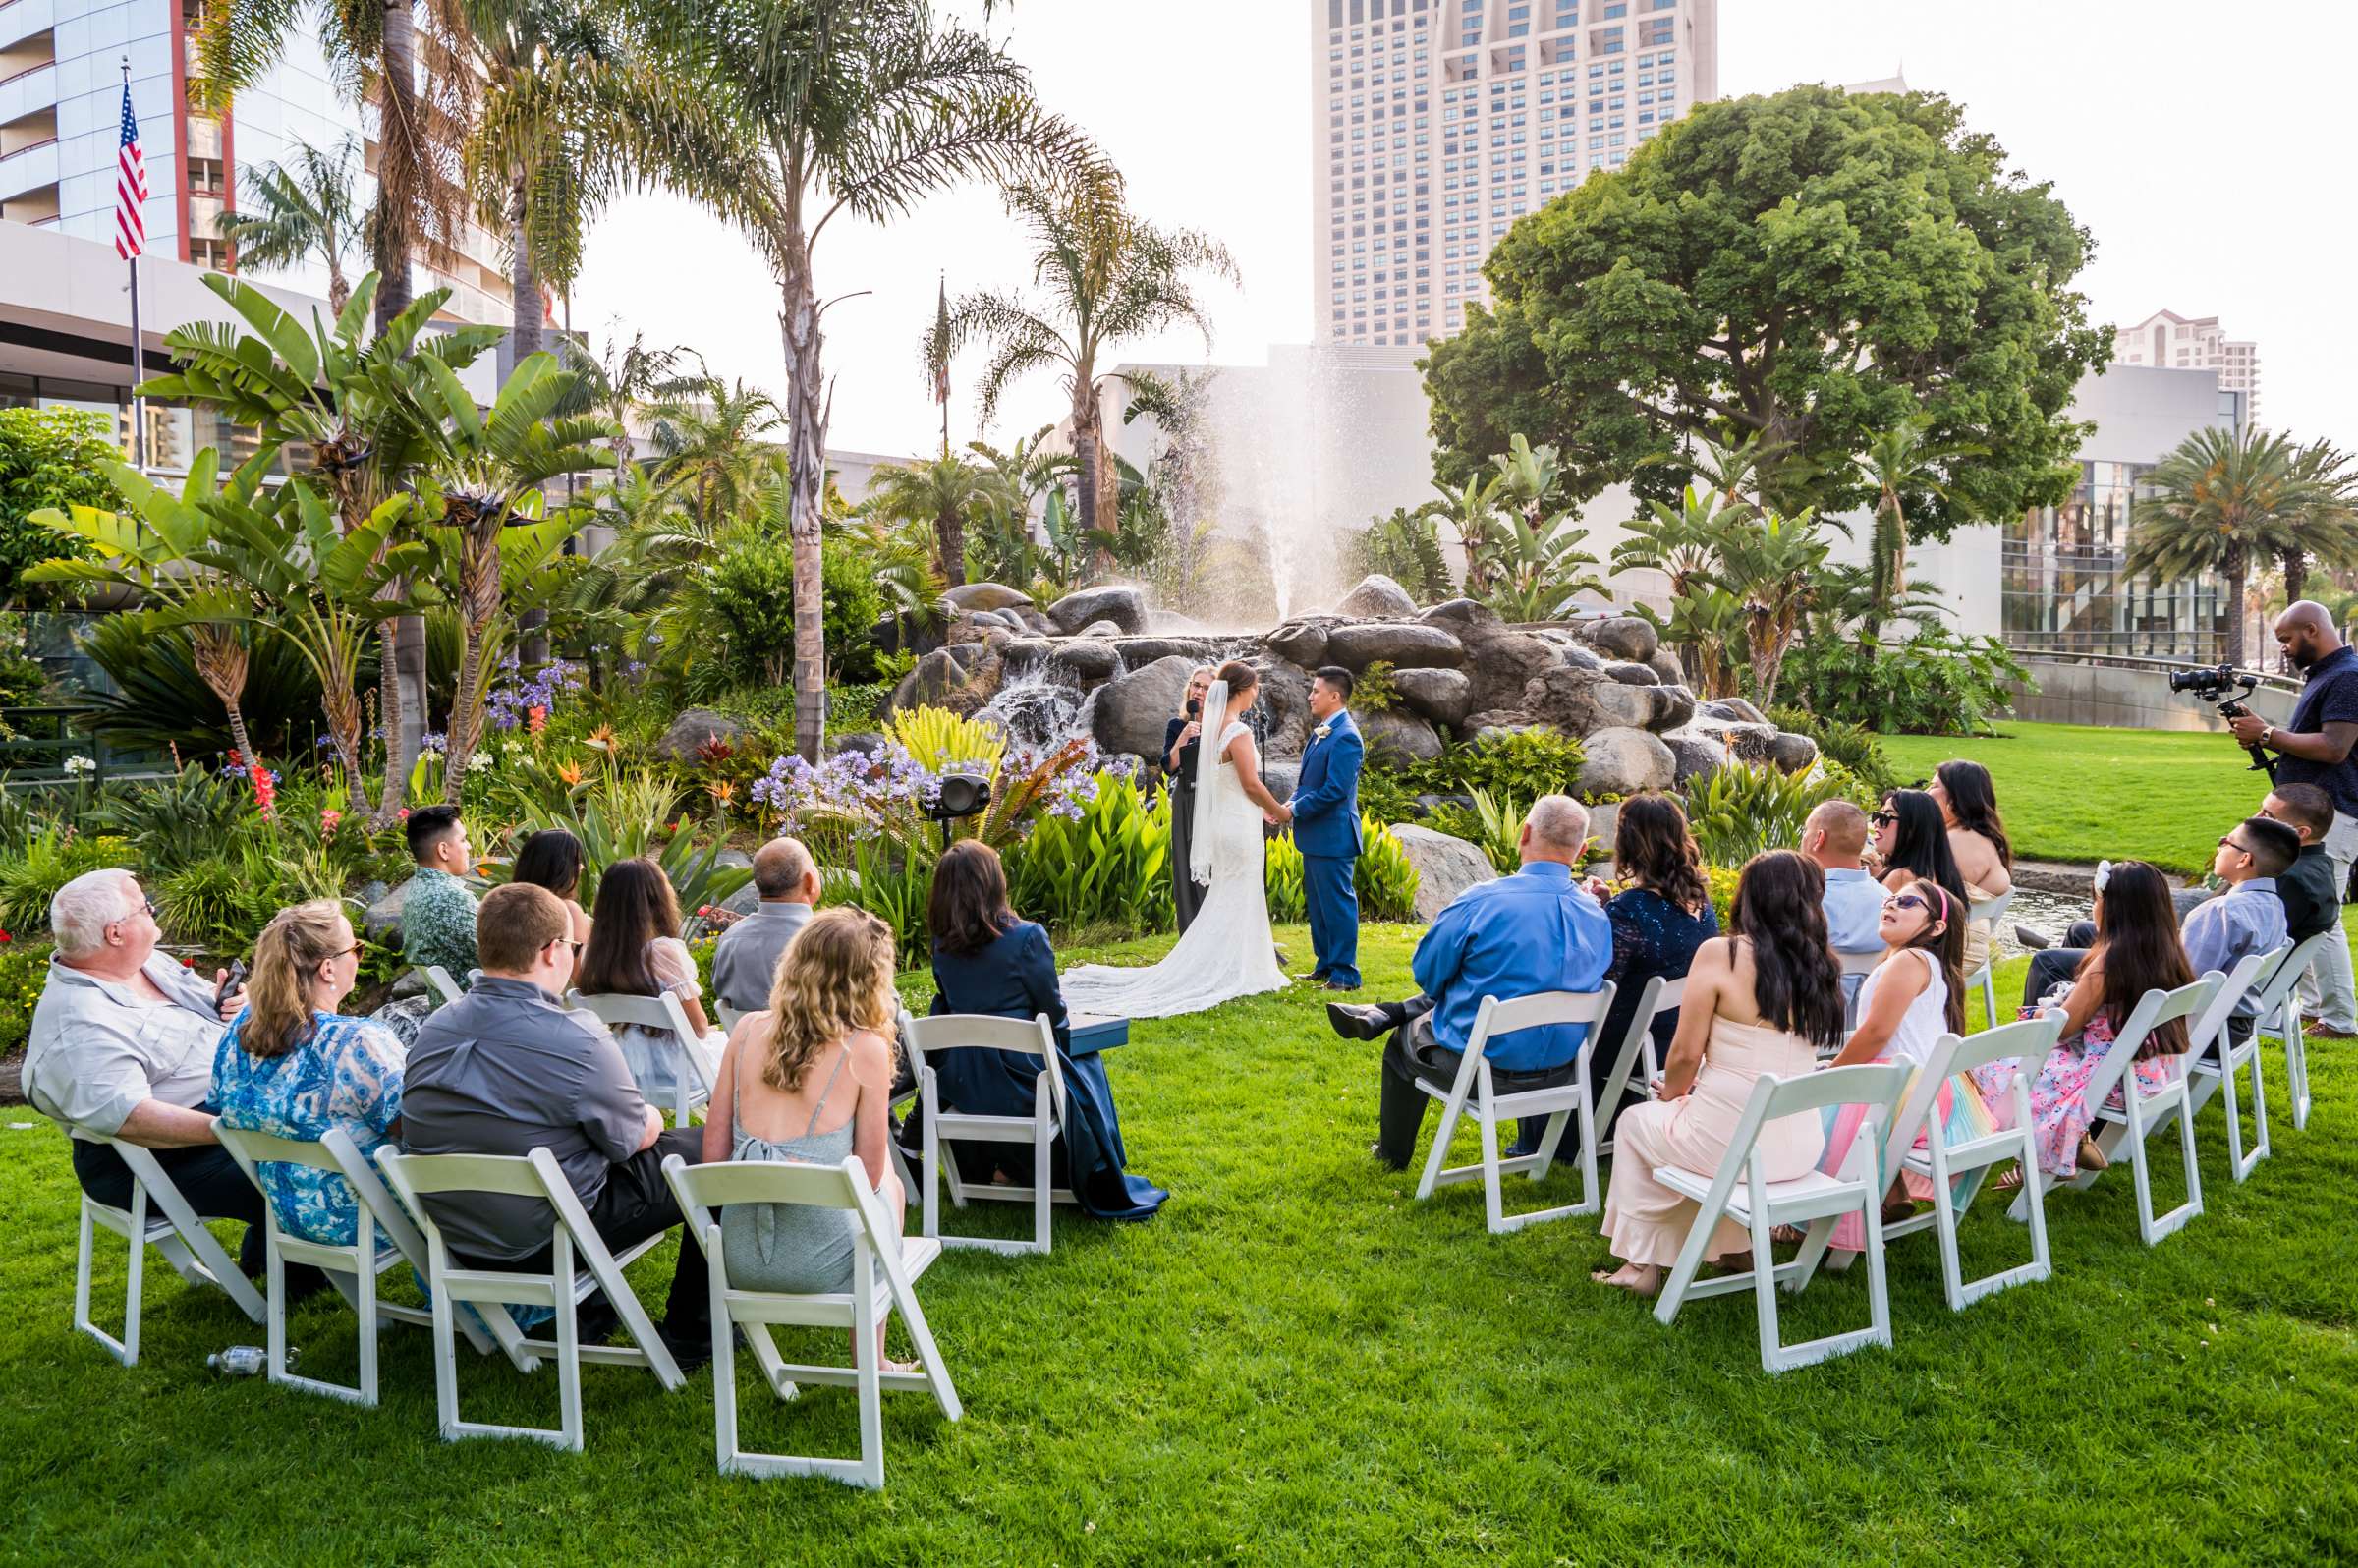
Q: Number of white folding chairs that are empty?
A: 0